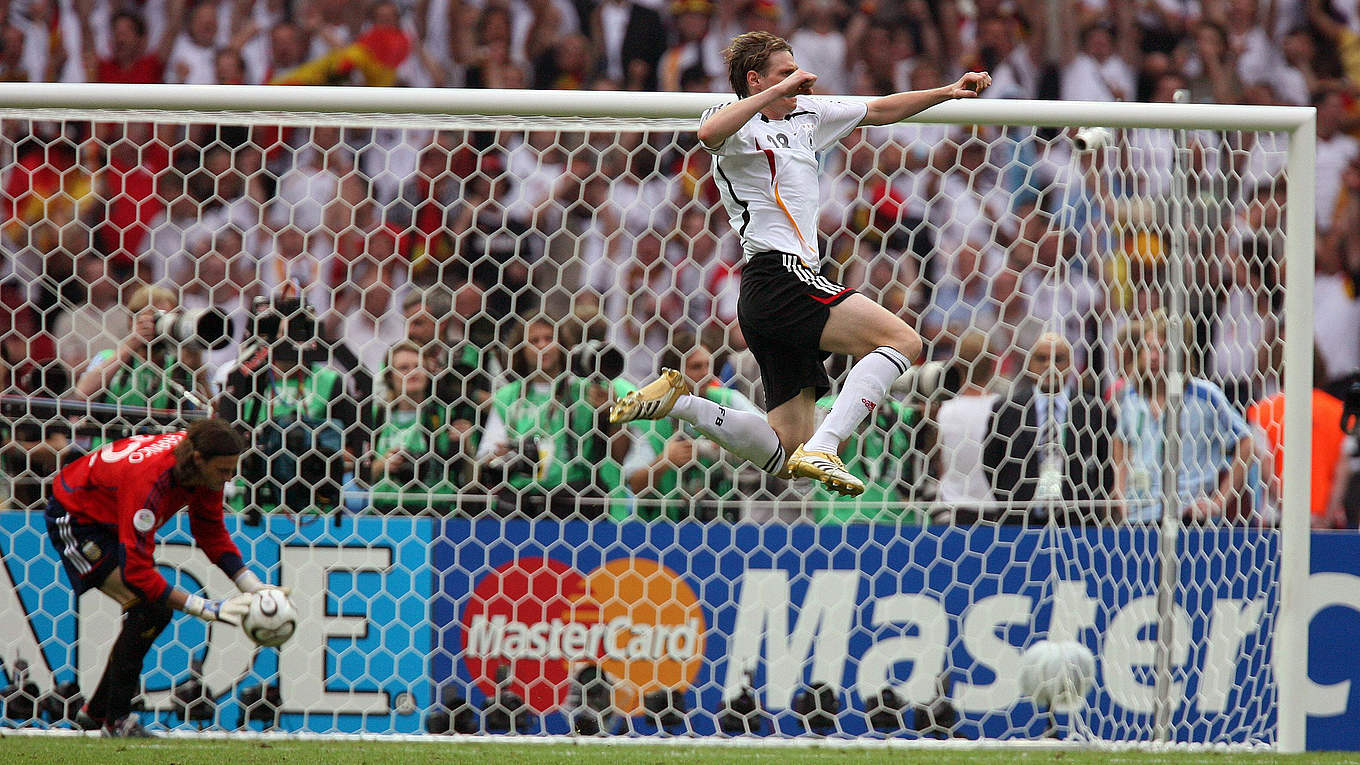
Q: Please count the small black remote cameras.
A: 12